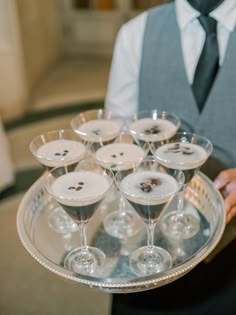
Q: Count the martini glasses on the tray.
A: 7